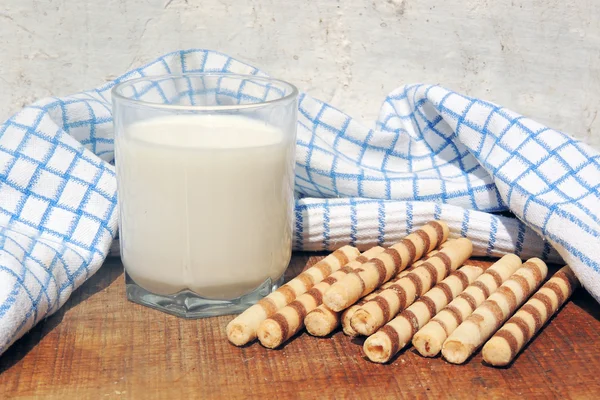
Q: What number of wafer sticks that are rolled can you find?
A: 10